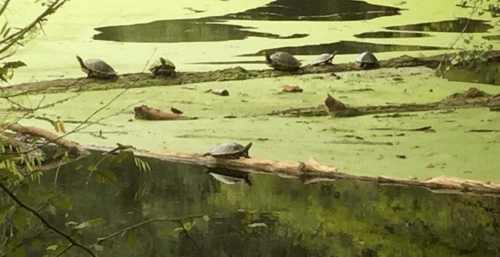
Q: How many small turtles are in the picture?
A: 6